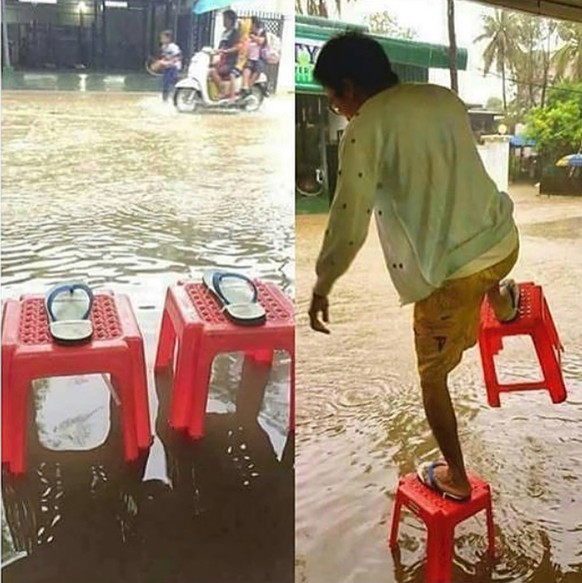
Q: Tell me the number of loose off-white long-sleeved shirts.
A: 1